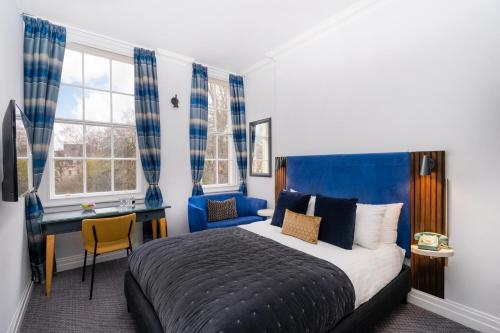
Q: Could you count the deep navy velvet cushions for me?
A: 2